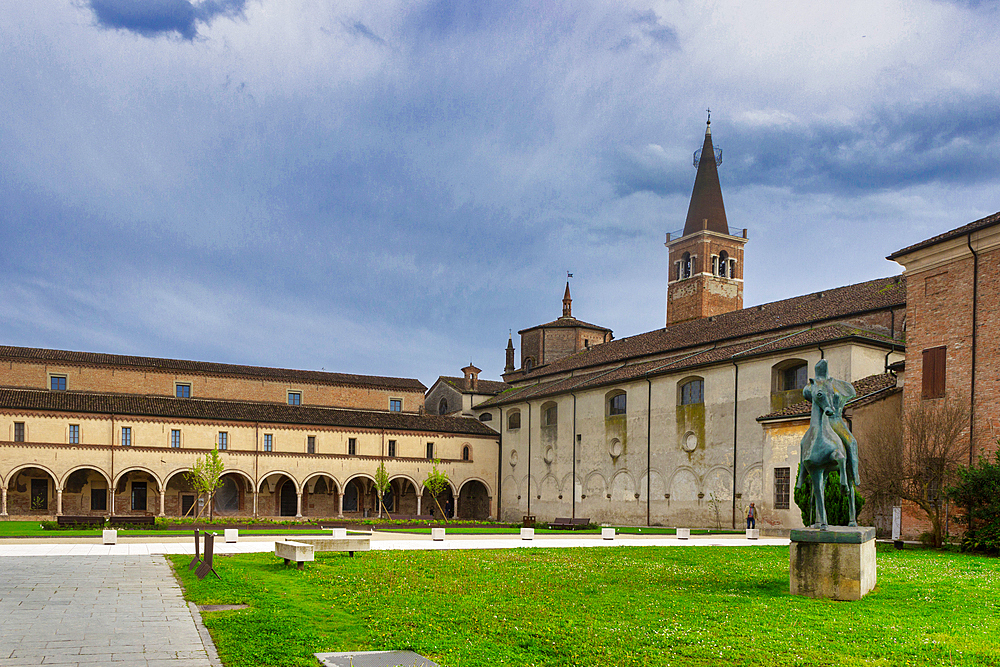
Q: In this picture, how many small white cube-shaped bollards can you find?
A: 8